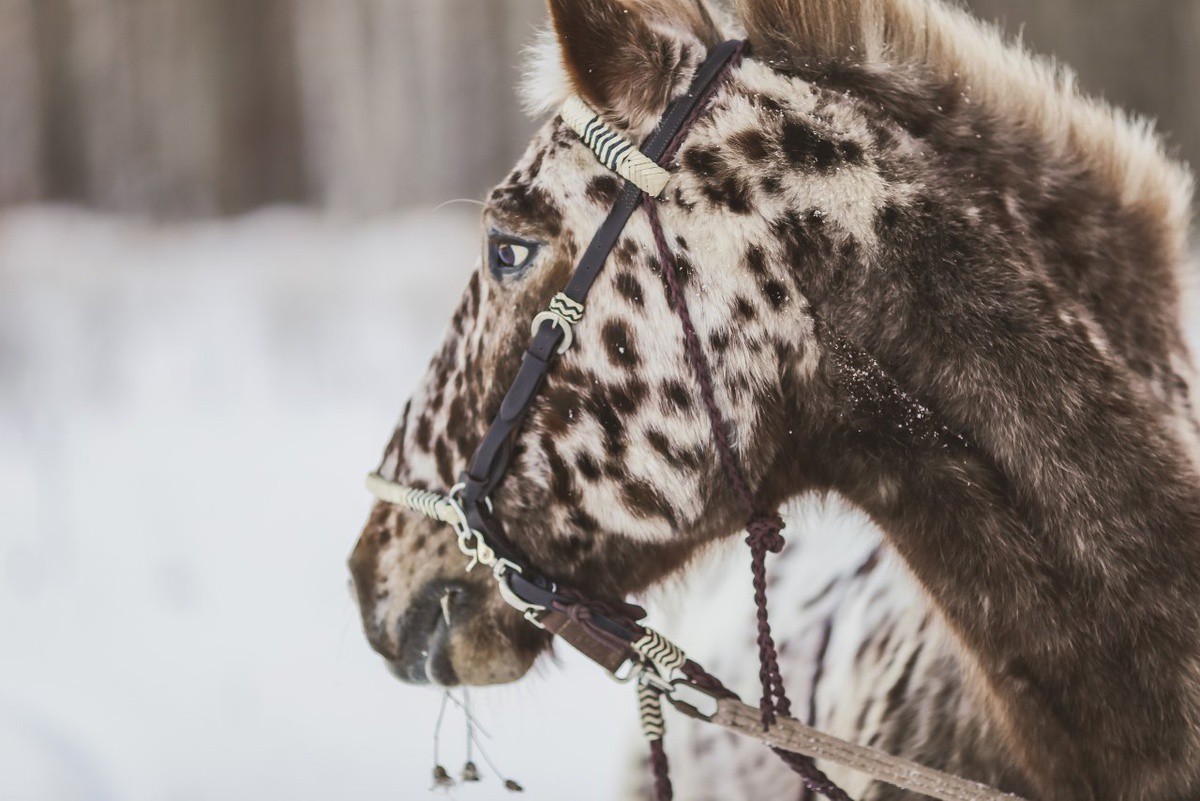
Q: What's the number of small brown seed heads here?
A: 3